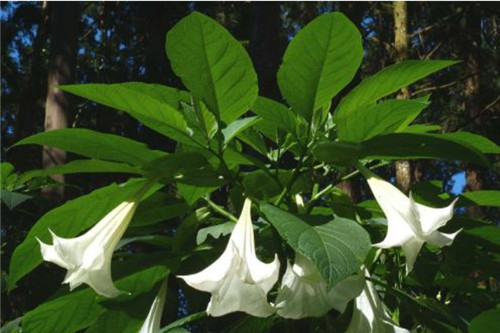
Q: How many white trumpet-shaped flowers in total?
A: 6